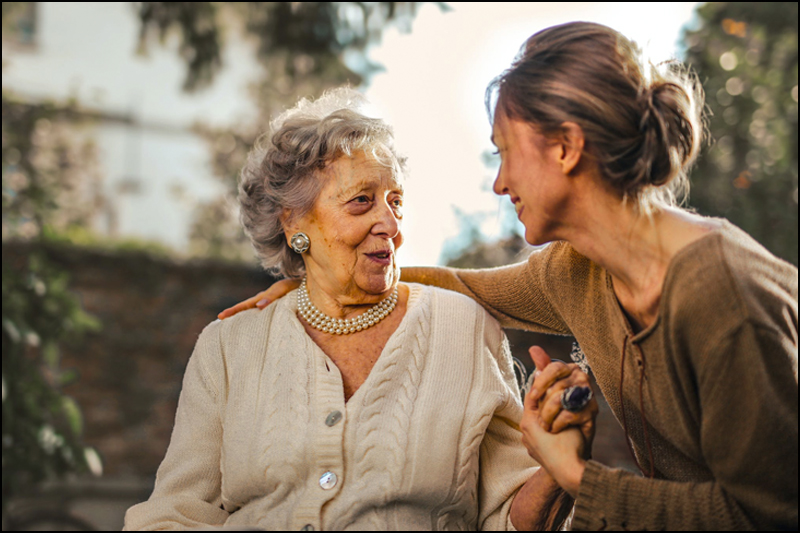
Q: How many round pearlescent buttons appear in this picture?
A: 3